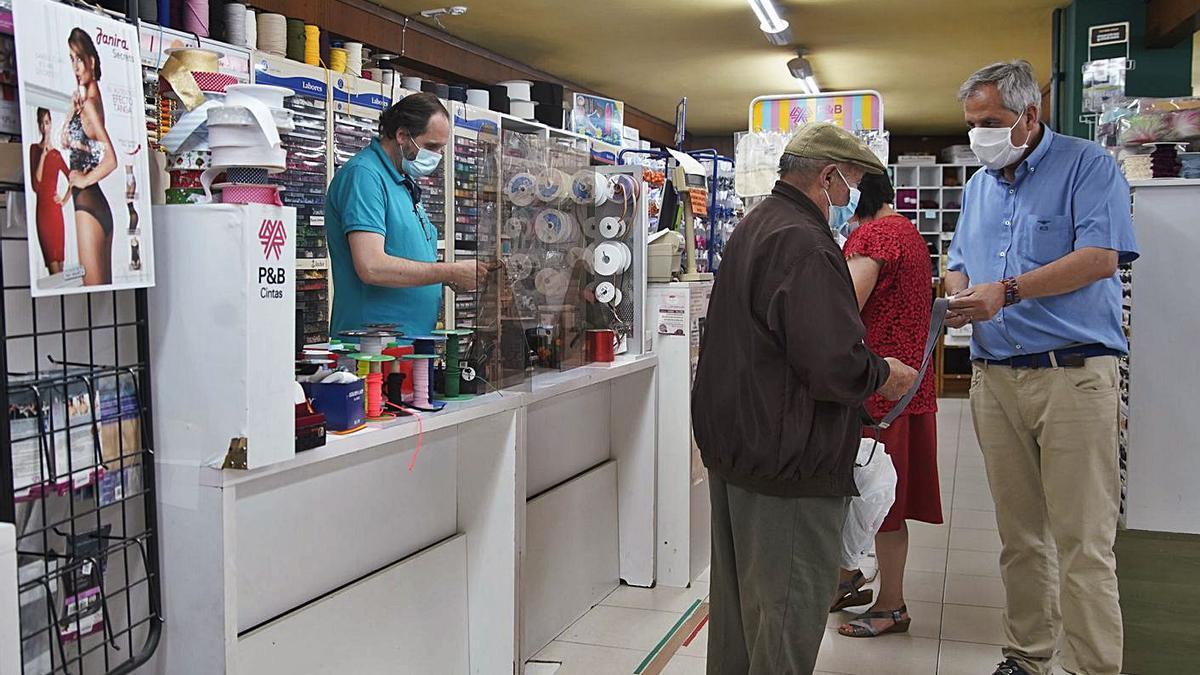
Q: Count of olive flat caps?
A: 1